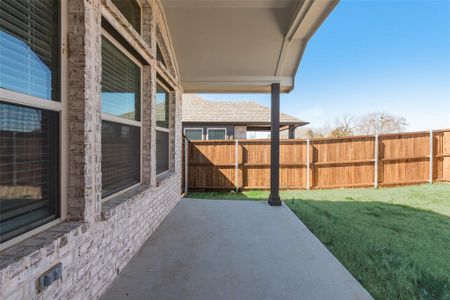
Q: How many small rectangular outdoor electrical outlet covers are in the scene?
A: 1